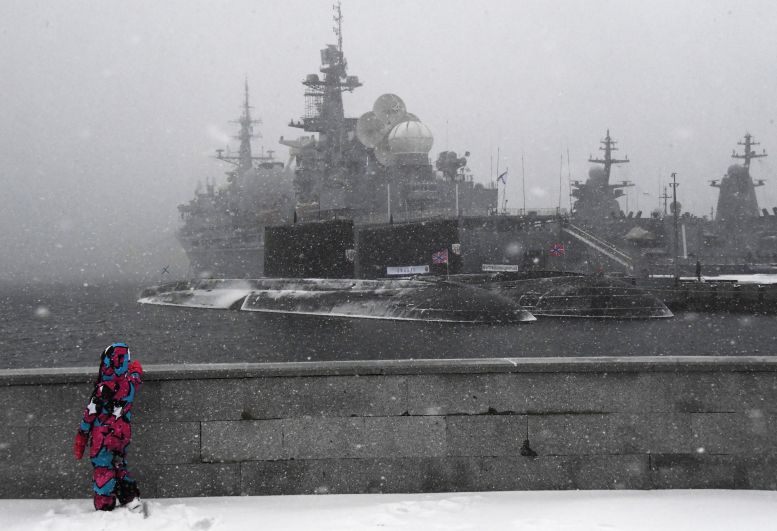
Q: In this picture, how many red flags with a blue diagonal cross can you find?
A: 2